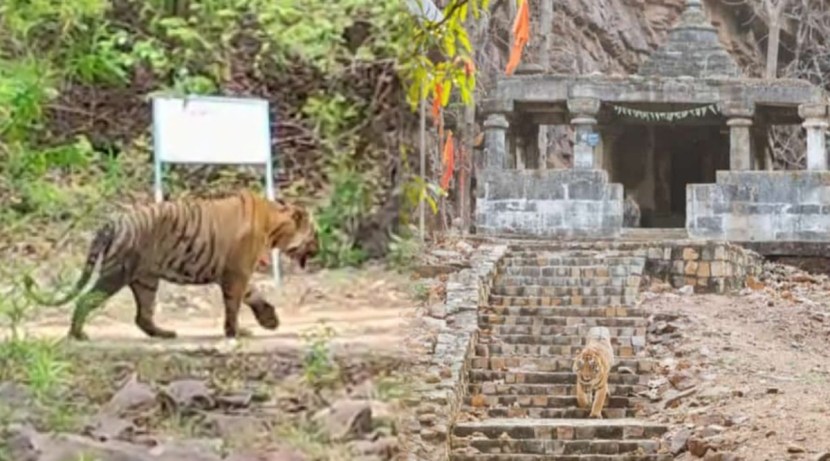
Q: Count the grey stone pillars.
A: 4